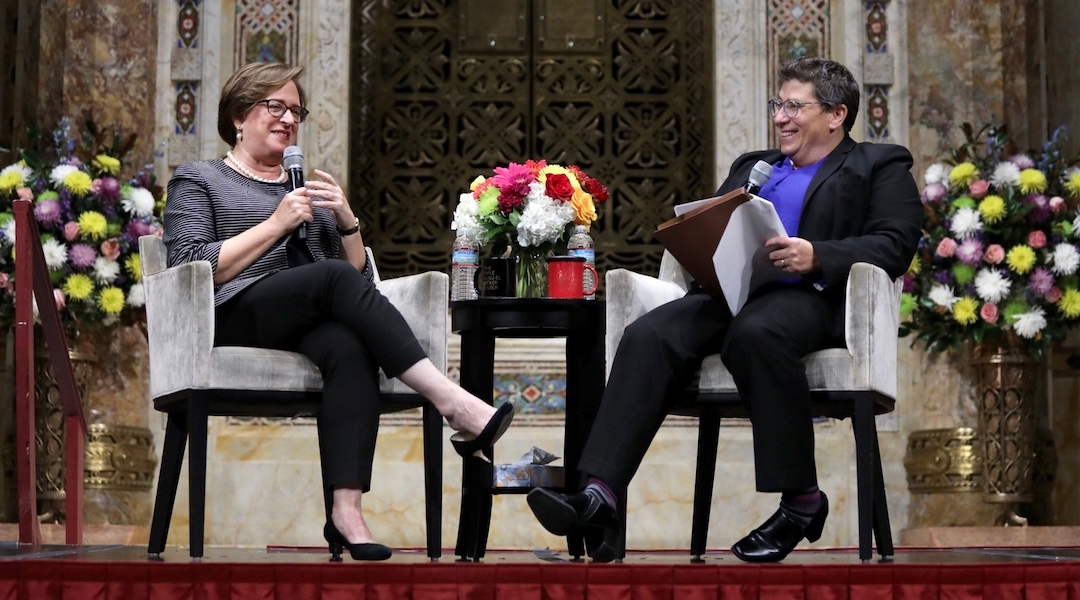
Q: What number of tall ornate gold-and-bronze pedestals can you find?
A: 2